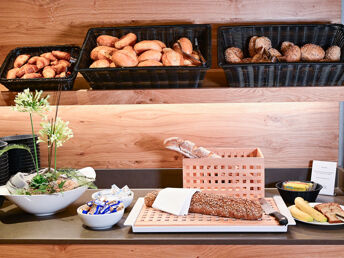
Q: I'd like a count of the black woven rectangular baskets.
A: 3